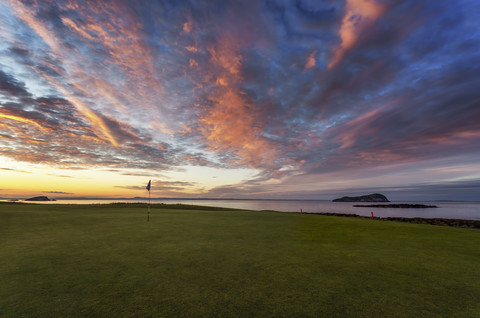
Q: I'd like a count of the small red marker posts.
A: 2